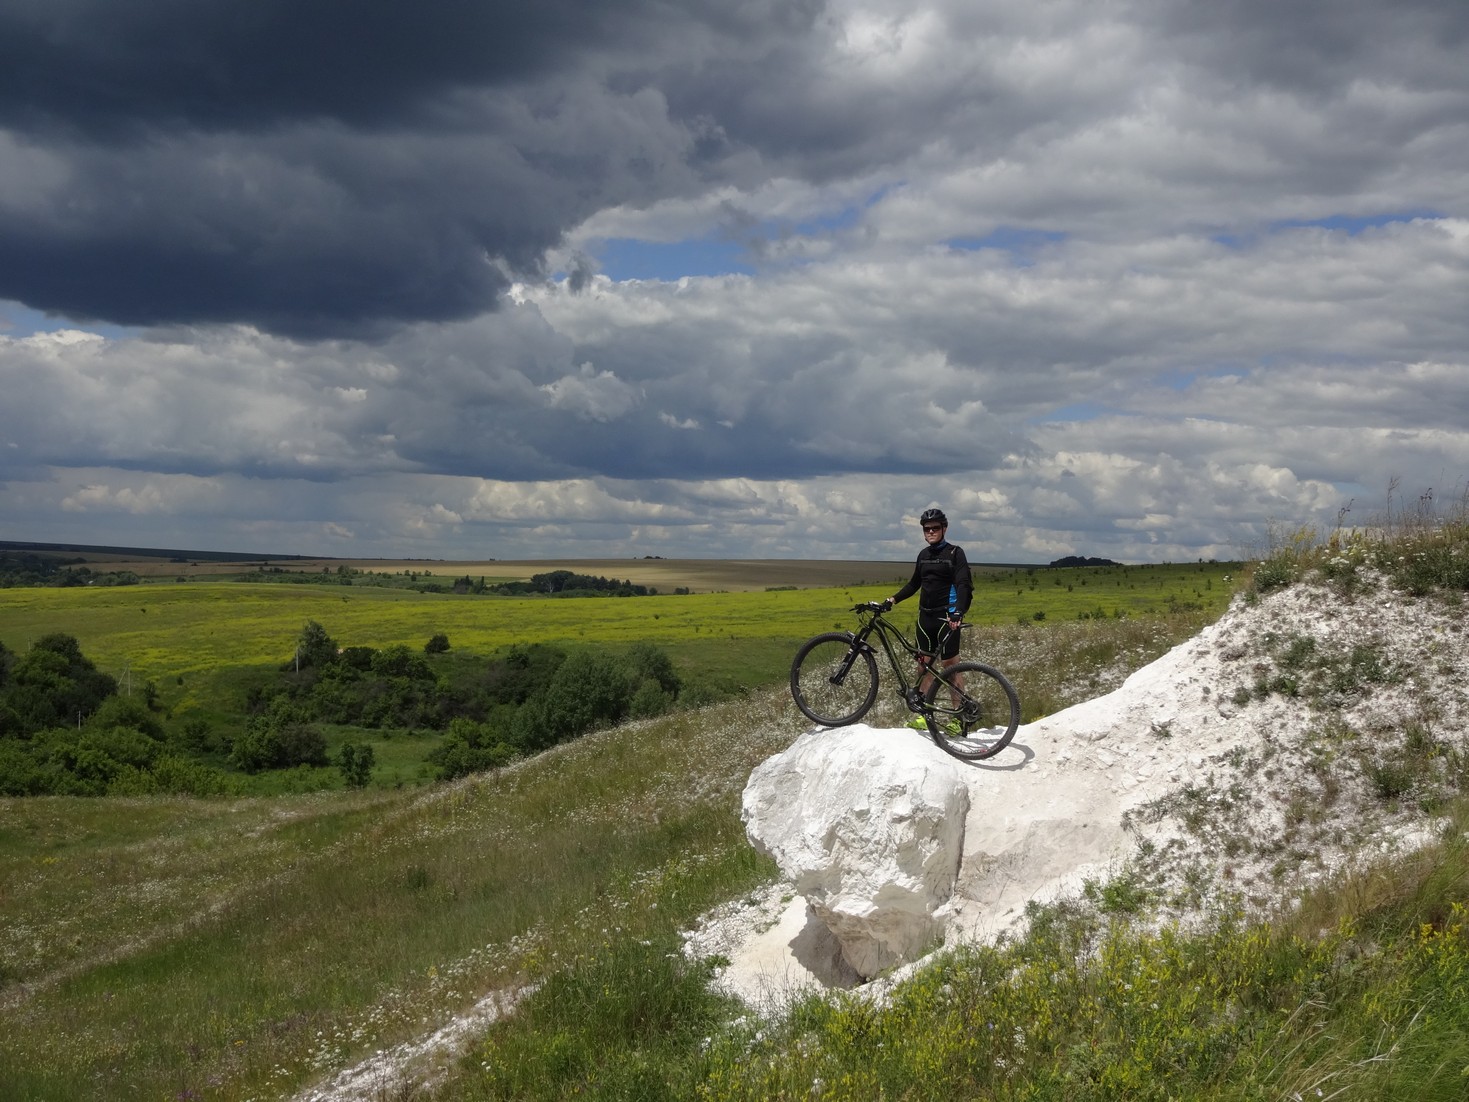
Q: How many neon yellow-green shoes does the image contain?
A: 2